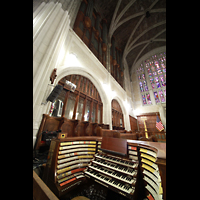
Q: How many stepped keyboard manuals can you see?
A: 4